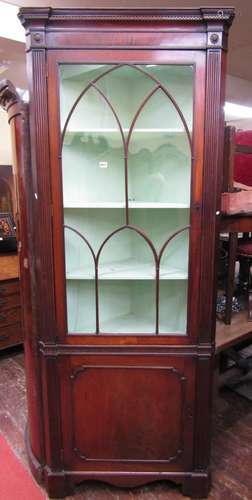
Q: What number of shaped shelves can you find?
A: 3